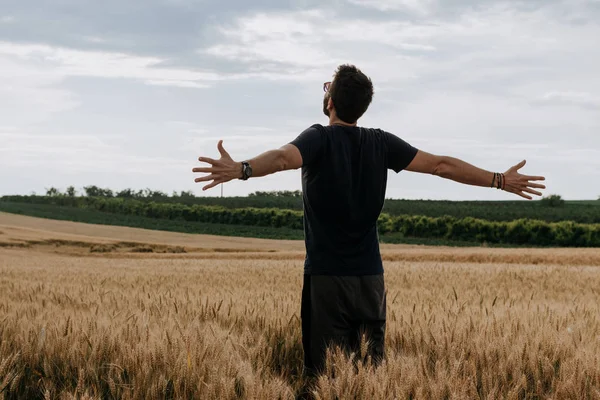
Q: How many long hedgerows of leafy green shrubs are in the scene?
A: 1